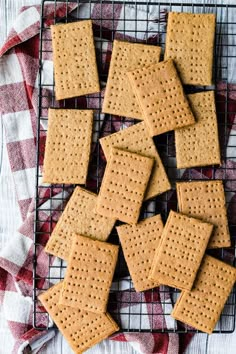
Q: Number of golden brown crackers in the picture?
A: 15